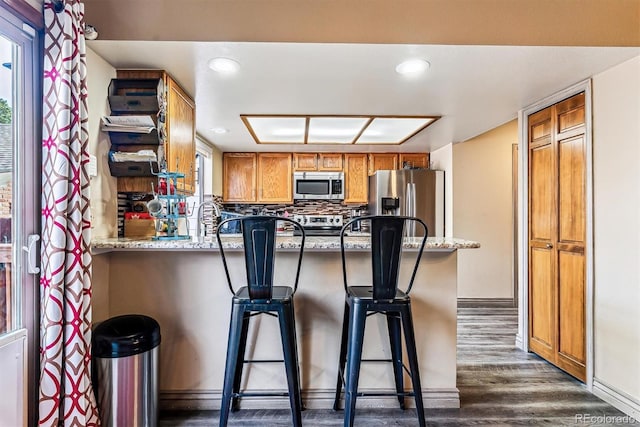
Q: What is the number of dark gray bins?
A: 3